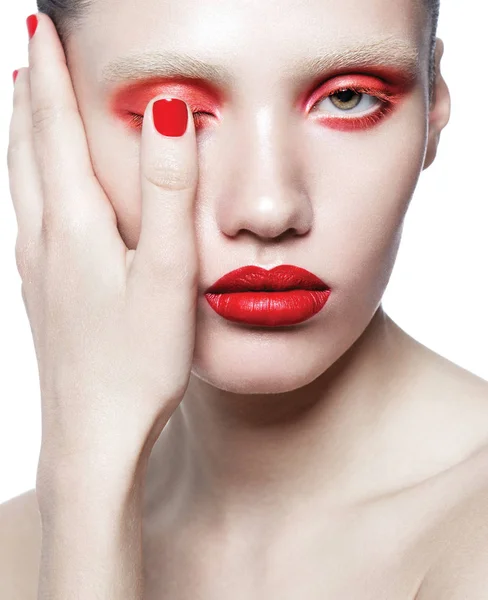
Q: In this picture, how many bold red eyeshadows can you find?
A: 2